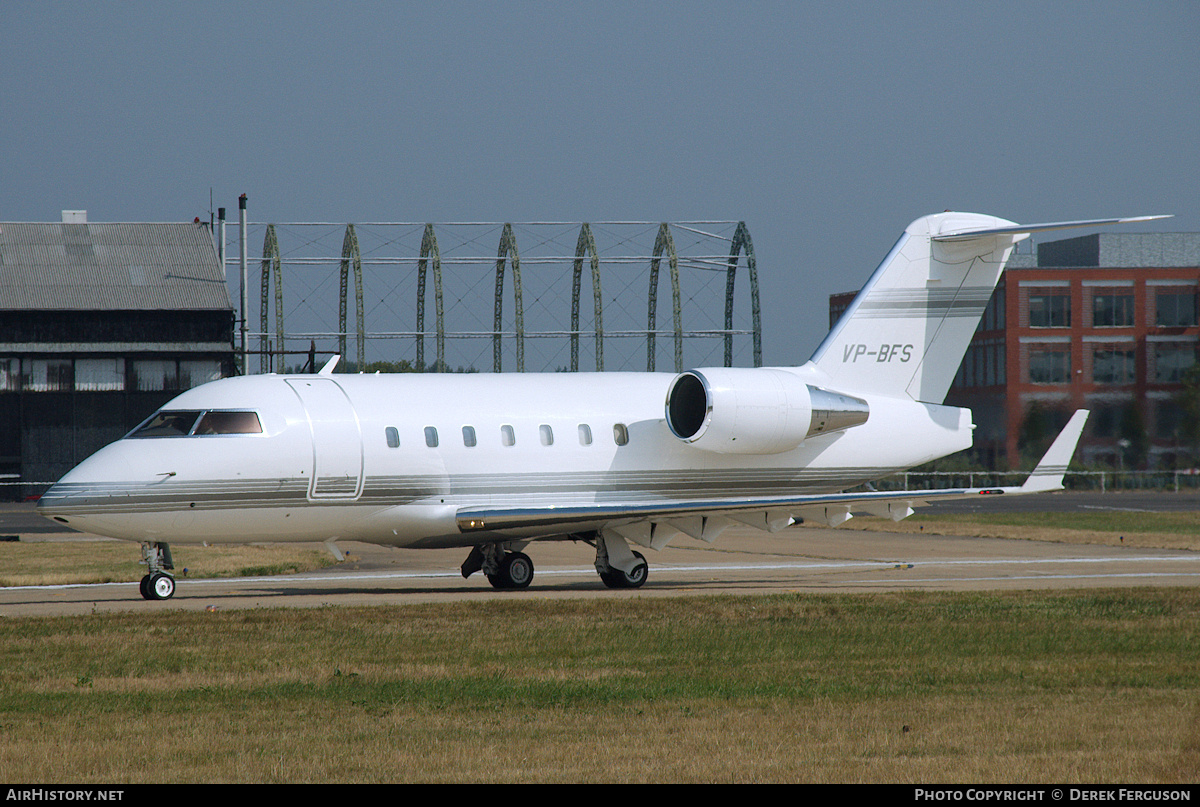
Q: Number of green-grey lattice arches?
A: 7